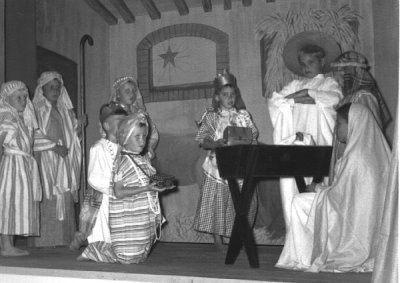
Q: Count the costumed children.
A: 9